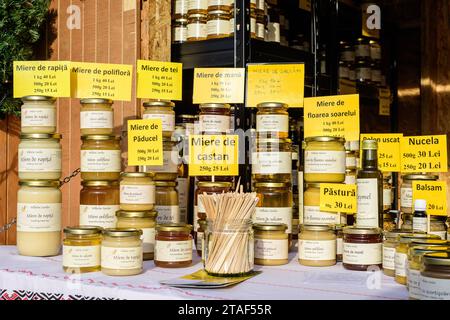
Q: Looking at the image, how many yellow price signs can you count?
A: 12